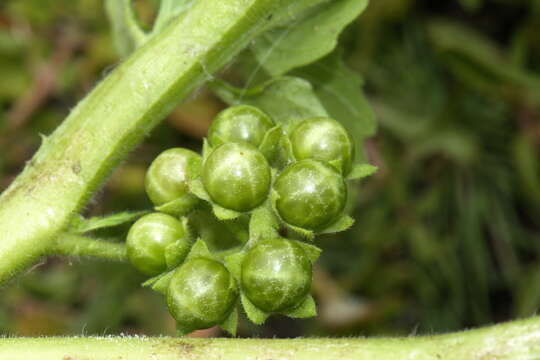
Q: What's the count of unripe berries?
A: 8